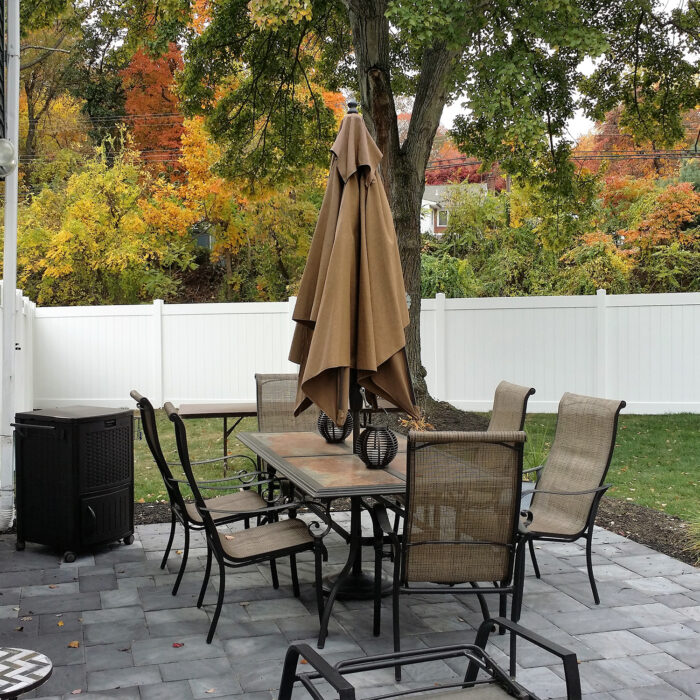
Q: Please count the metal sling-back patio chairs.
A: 6